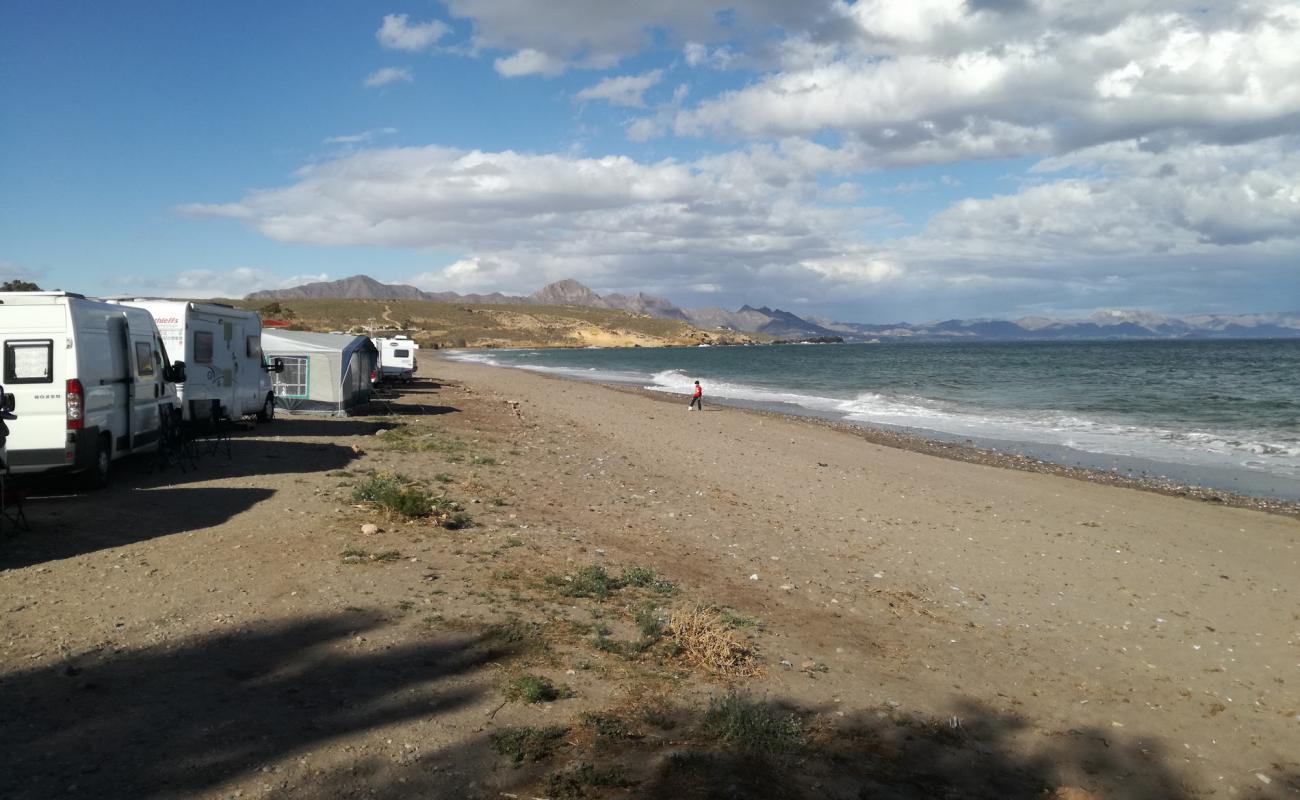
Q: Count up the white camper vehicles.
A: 3